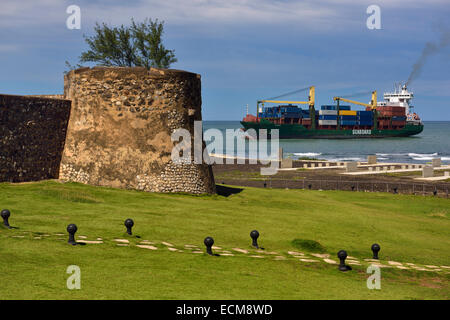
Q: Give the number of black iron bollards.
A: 7